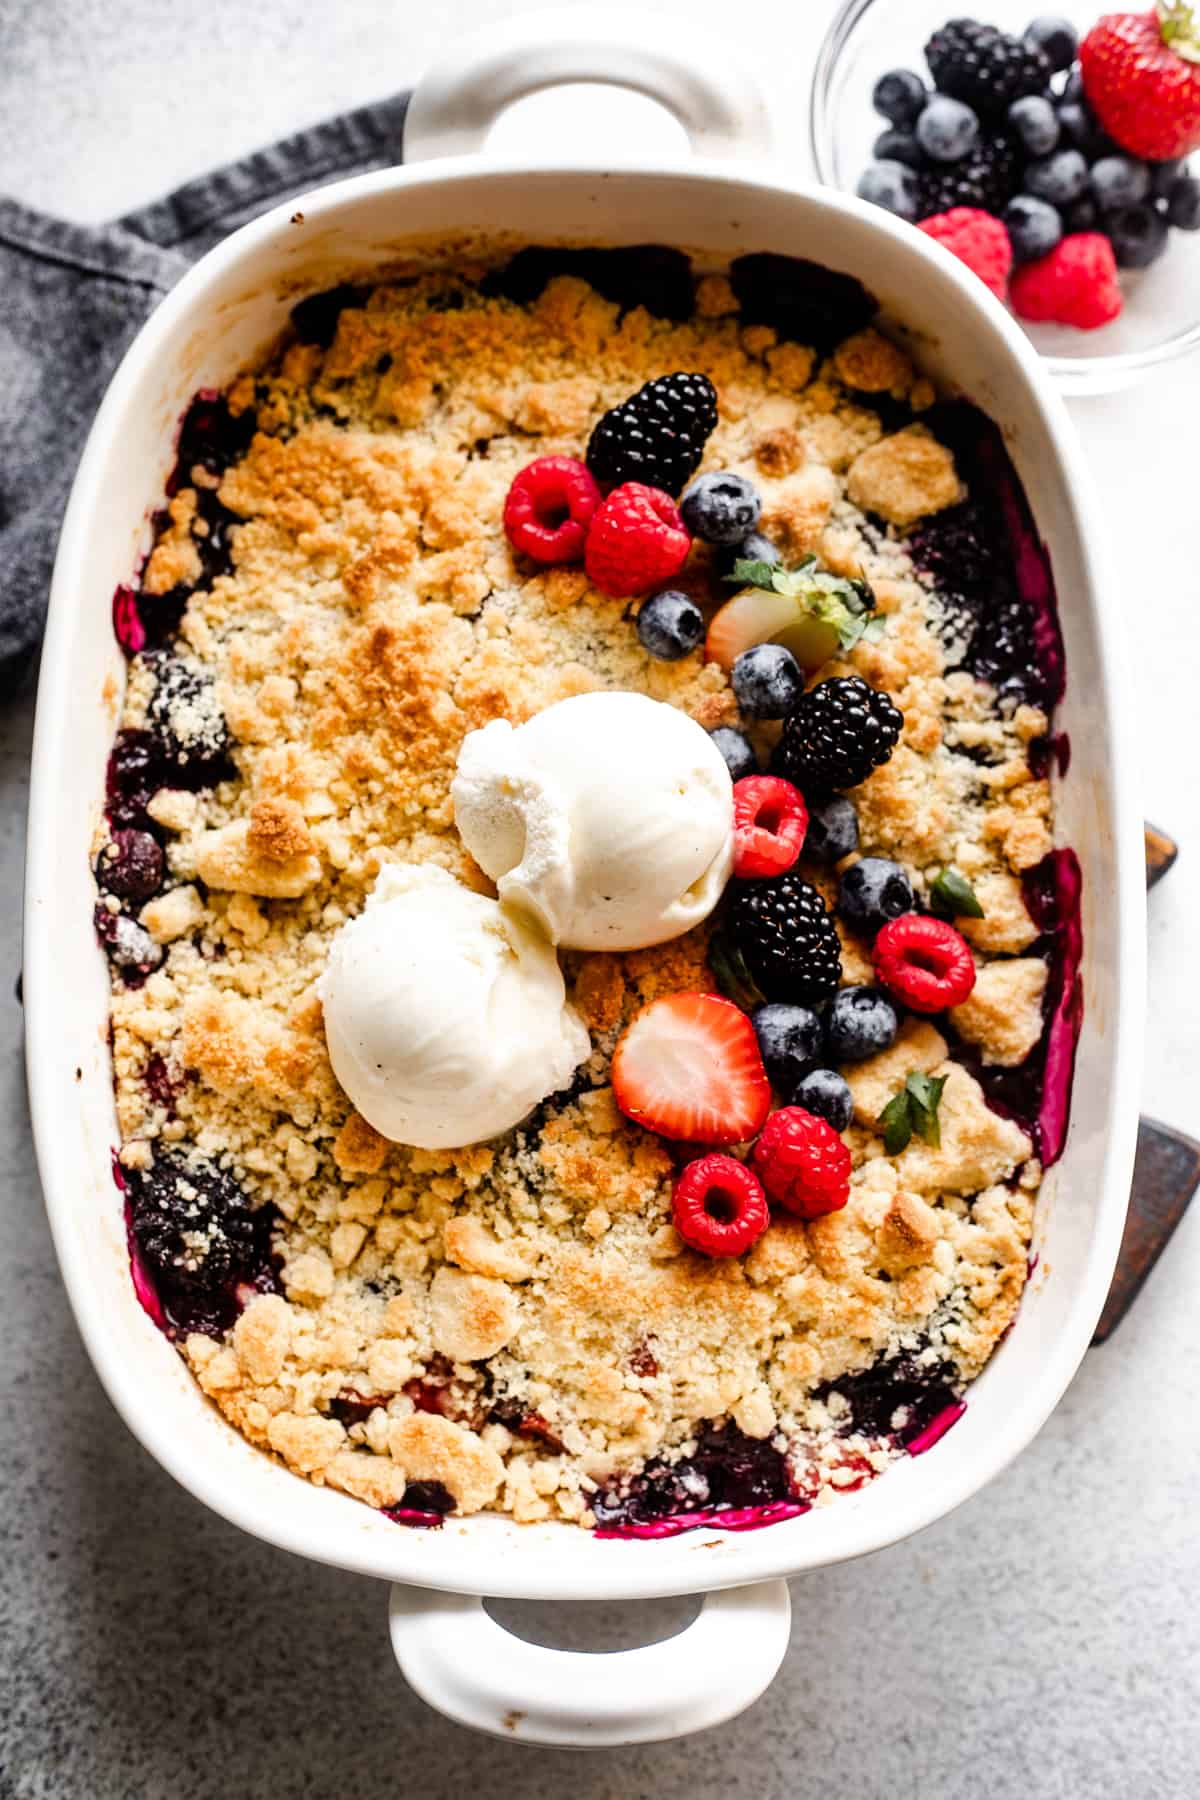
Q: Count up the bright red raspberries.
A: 8